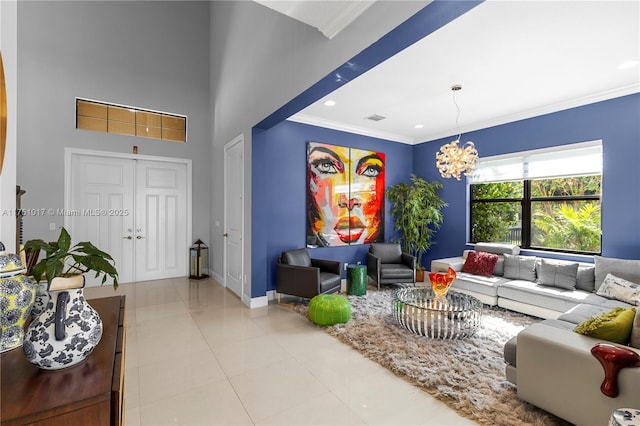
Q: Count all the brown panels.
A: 8